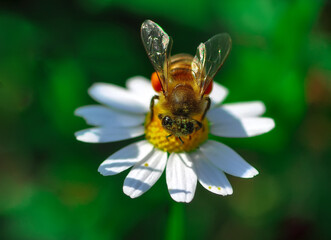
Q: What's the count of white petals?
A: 12